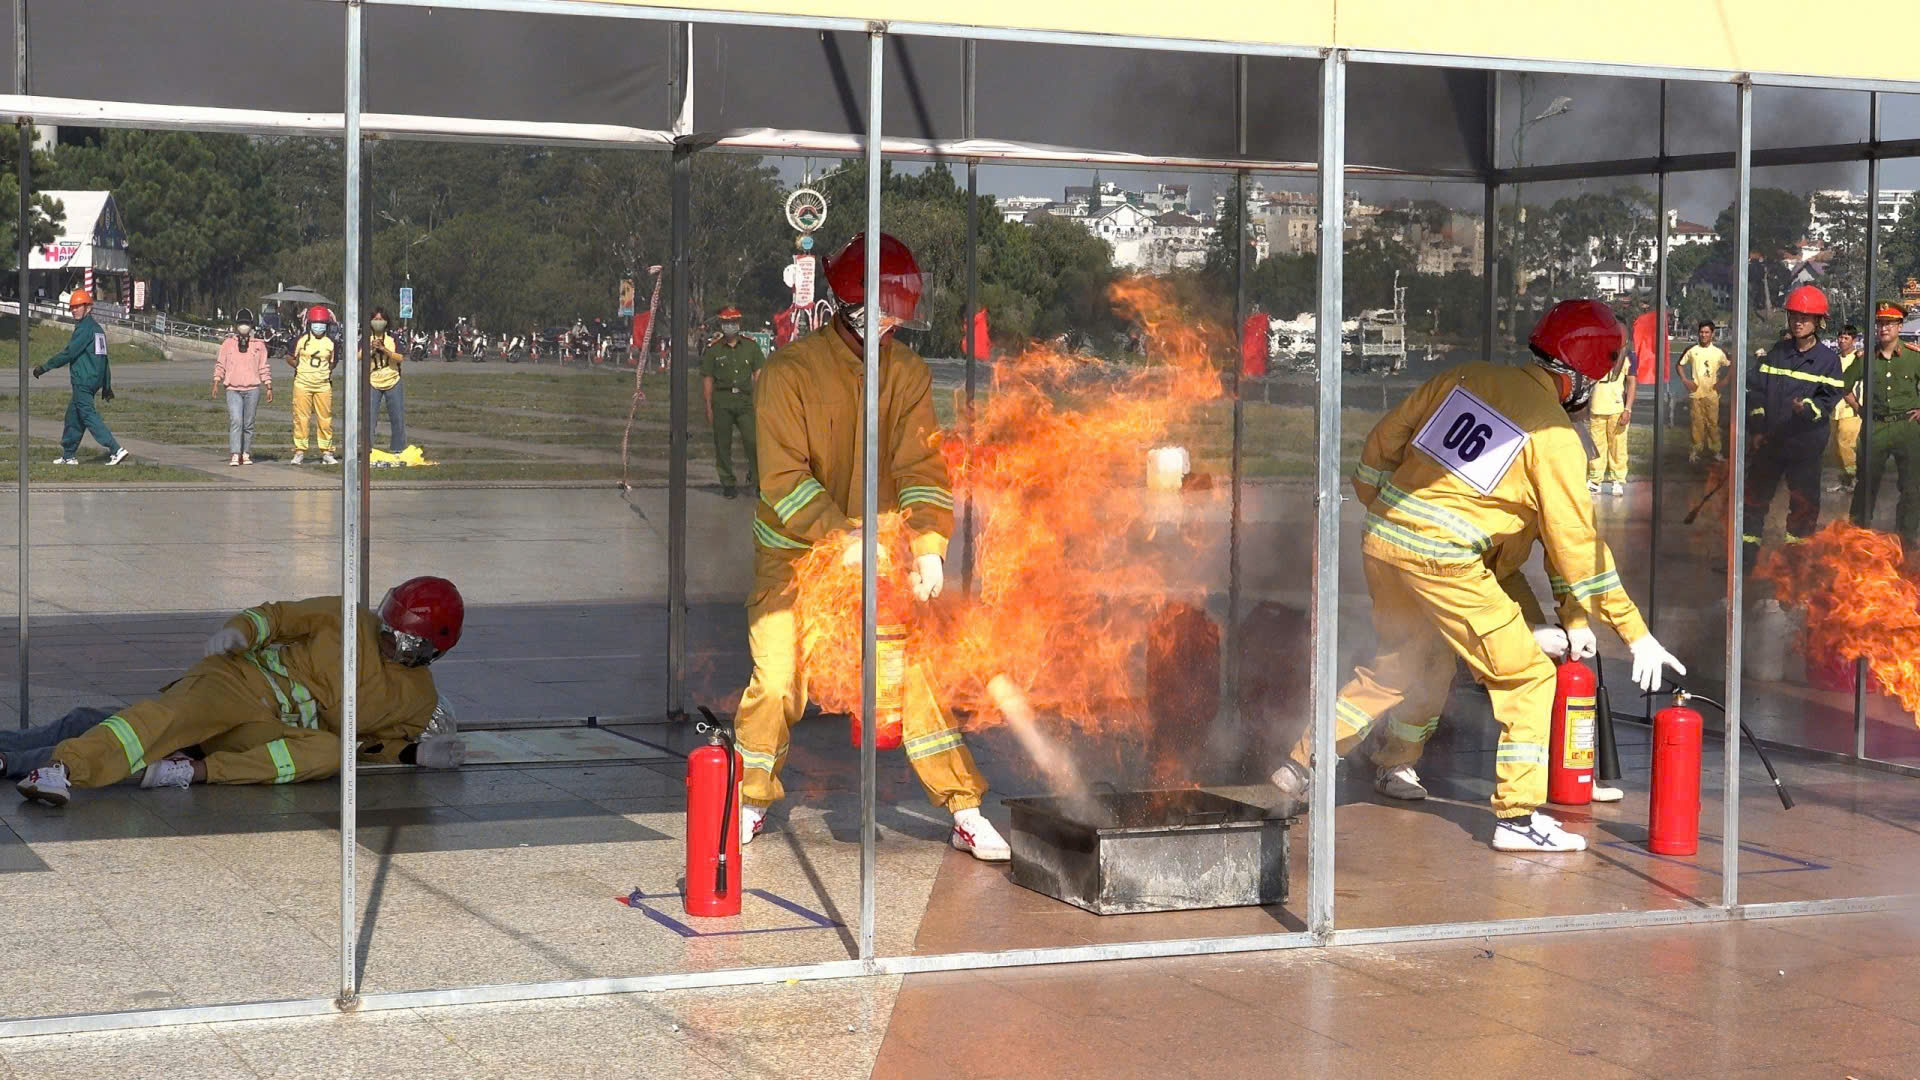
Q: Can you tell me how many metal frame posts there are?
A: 12